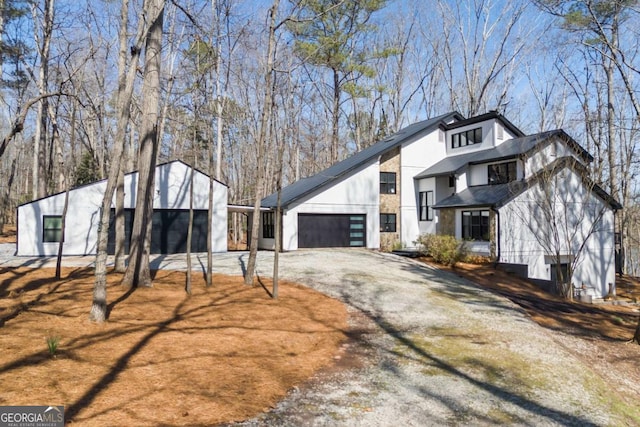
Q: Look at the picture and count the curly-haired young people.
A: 0